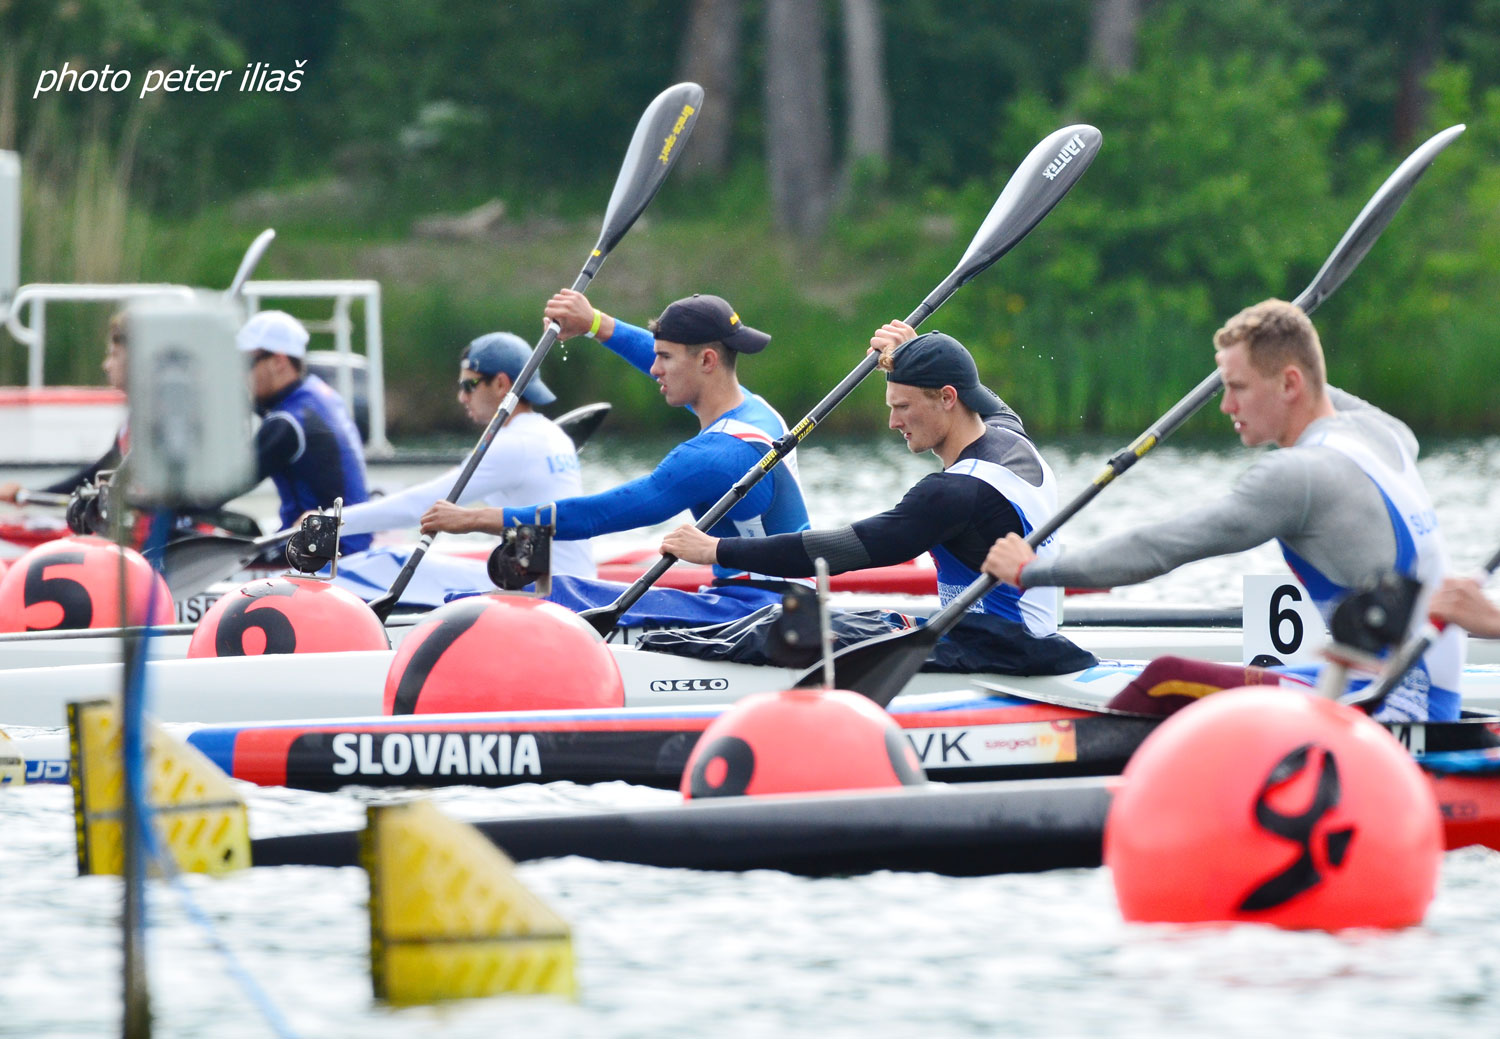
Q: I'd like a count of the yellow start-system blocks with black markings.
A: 2